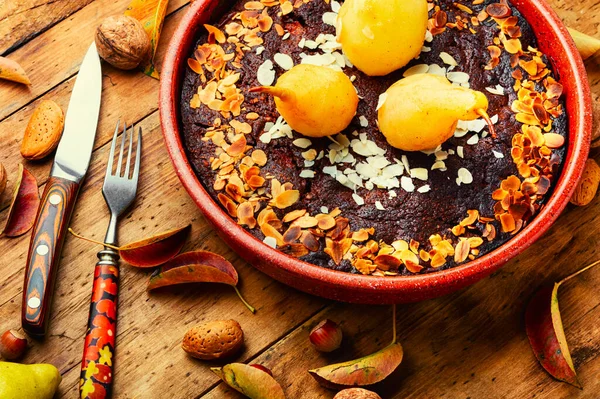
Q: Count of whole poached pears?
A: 3